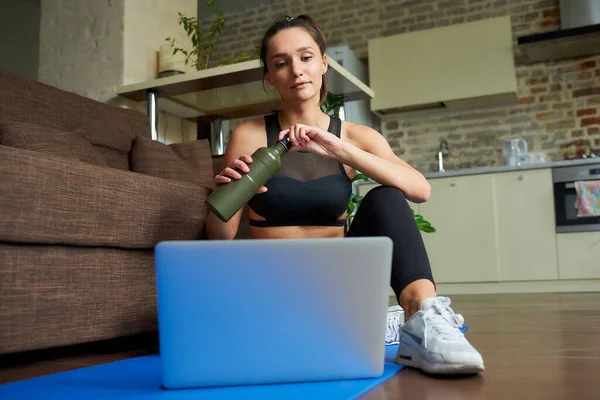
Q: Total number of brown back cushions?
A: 2